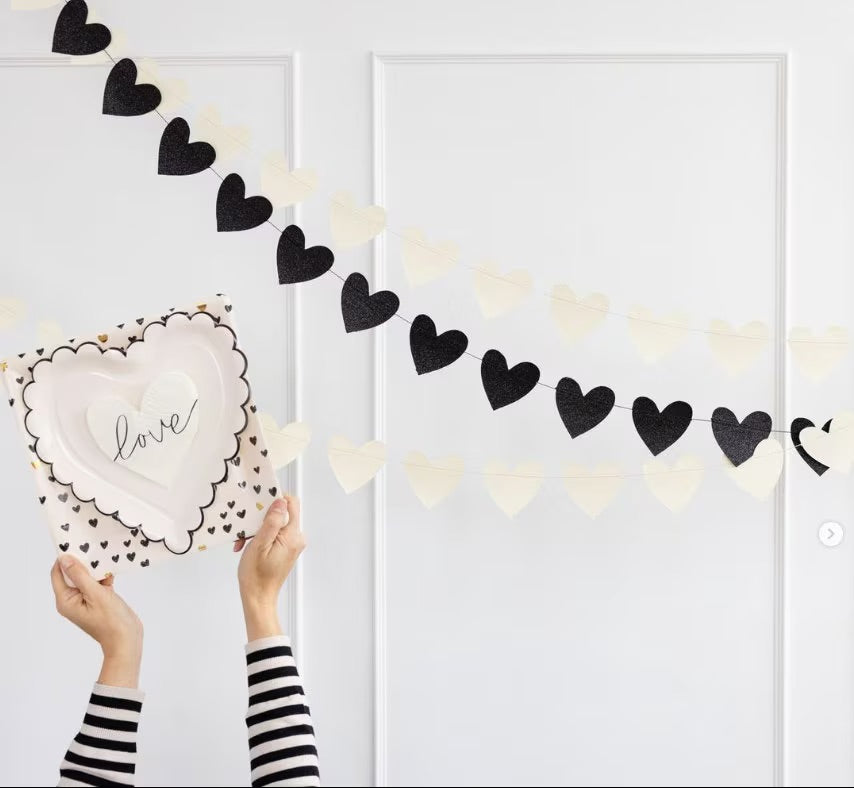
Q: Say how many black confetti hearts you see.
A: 12